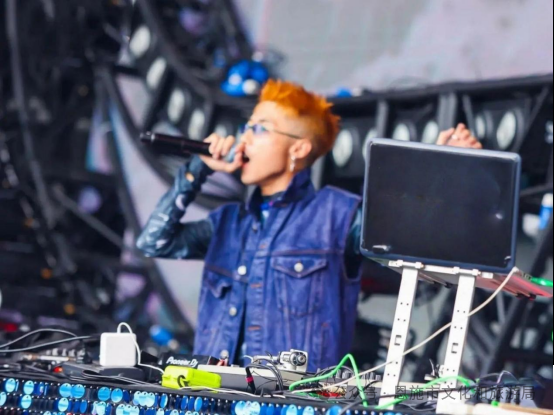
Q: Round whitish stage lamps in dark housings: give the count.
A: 11